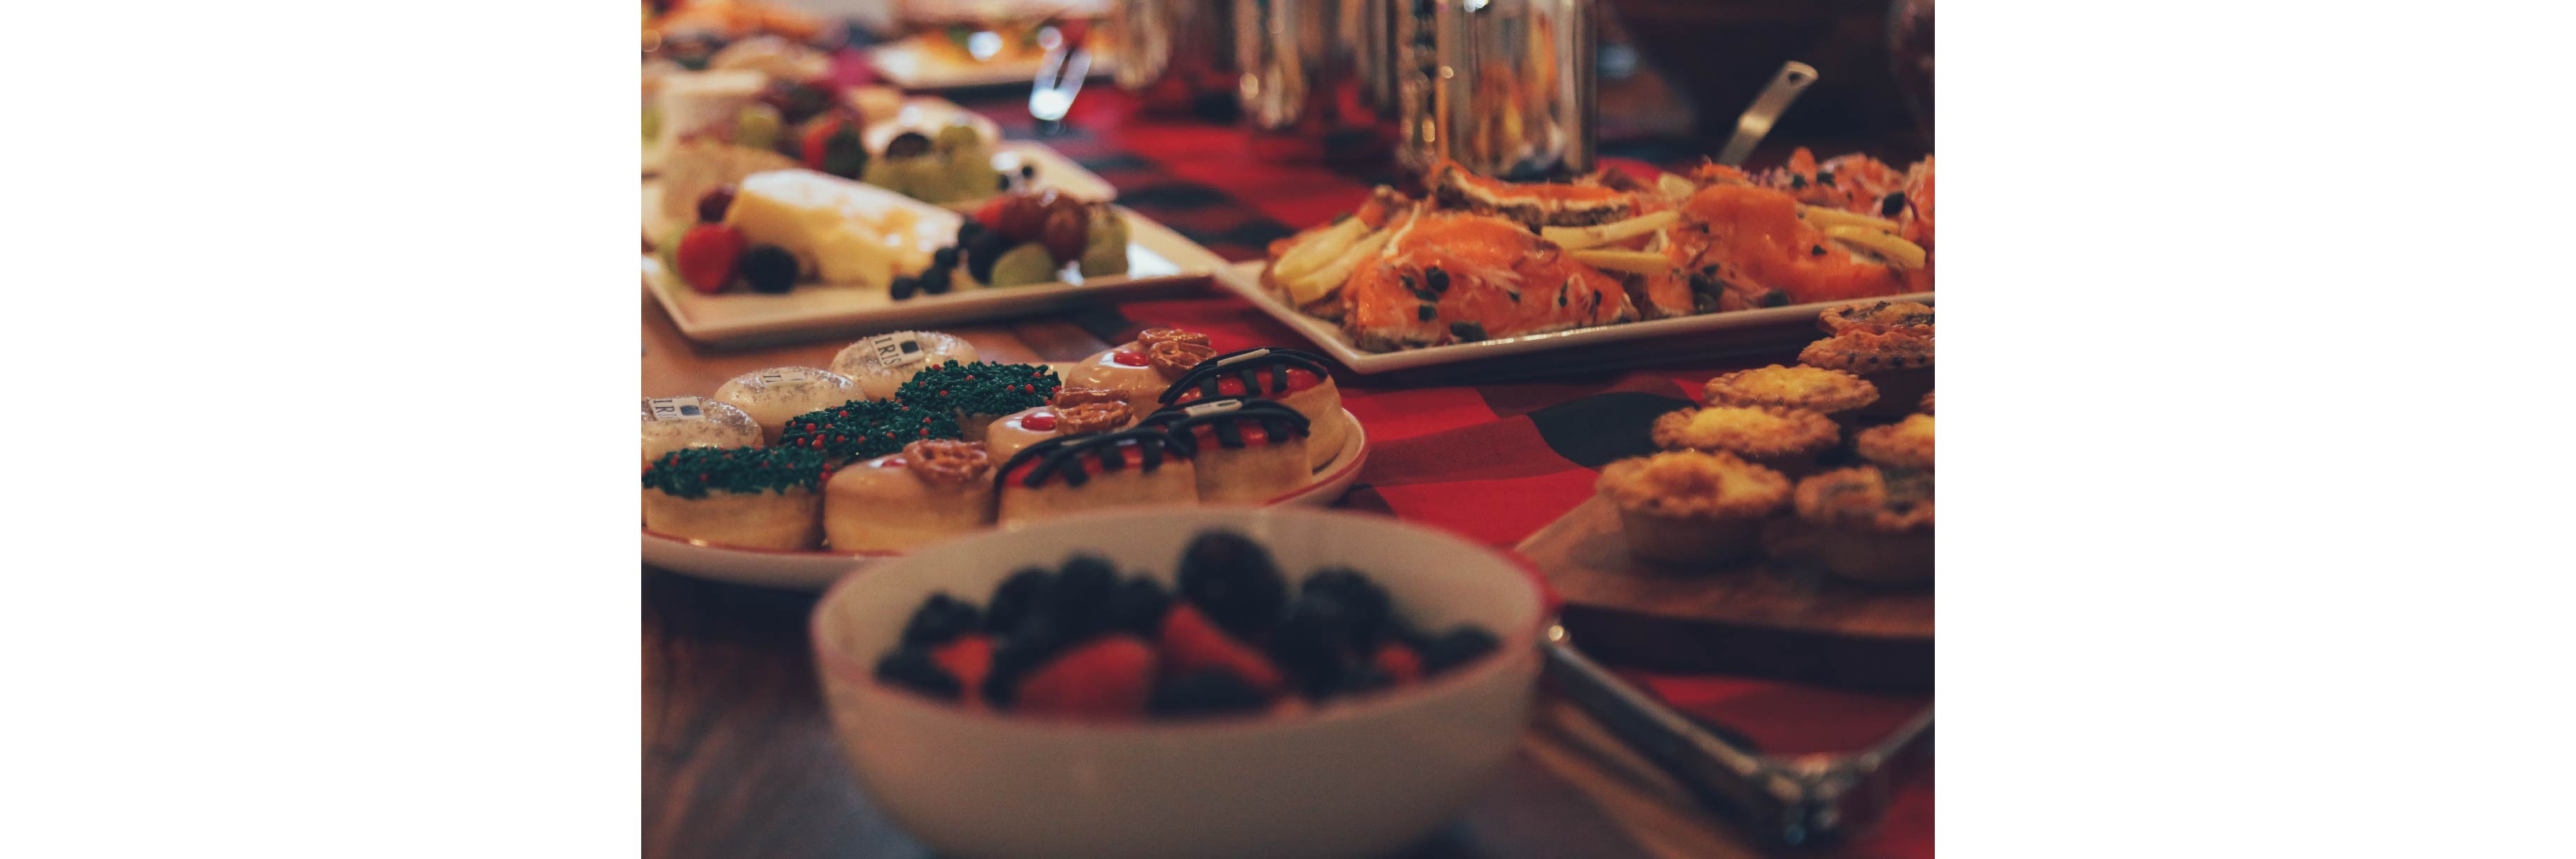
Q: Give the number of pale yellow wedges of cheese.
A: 1